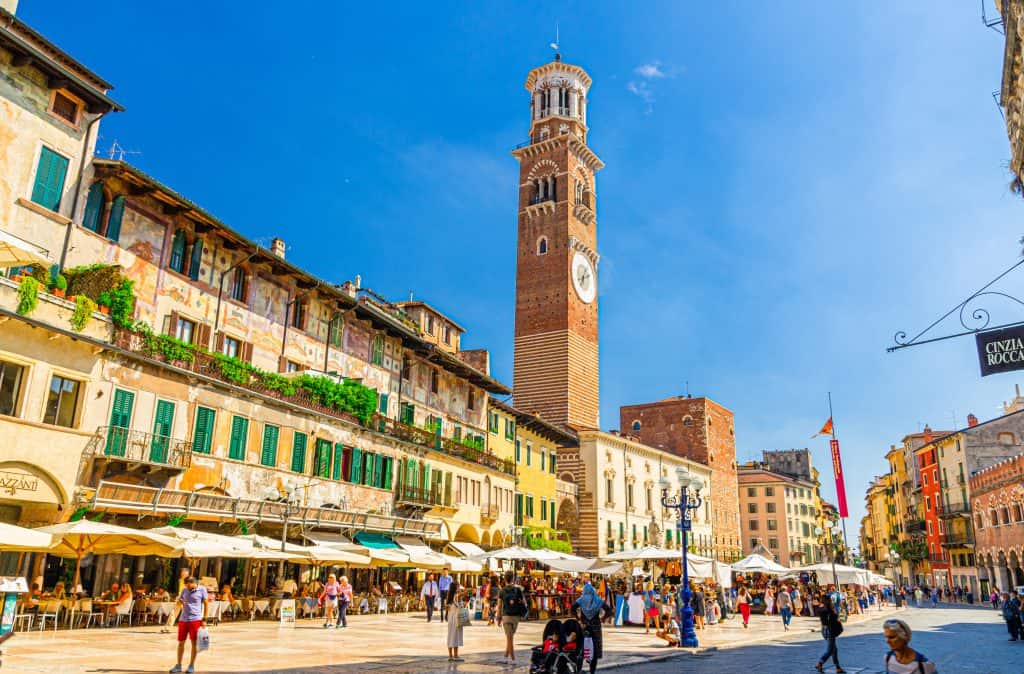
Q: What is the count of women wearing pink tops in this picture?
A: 2